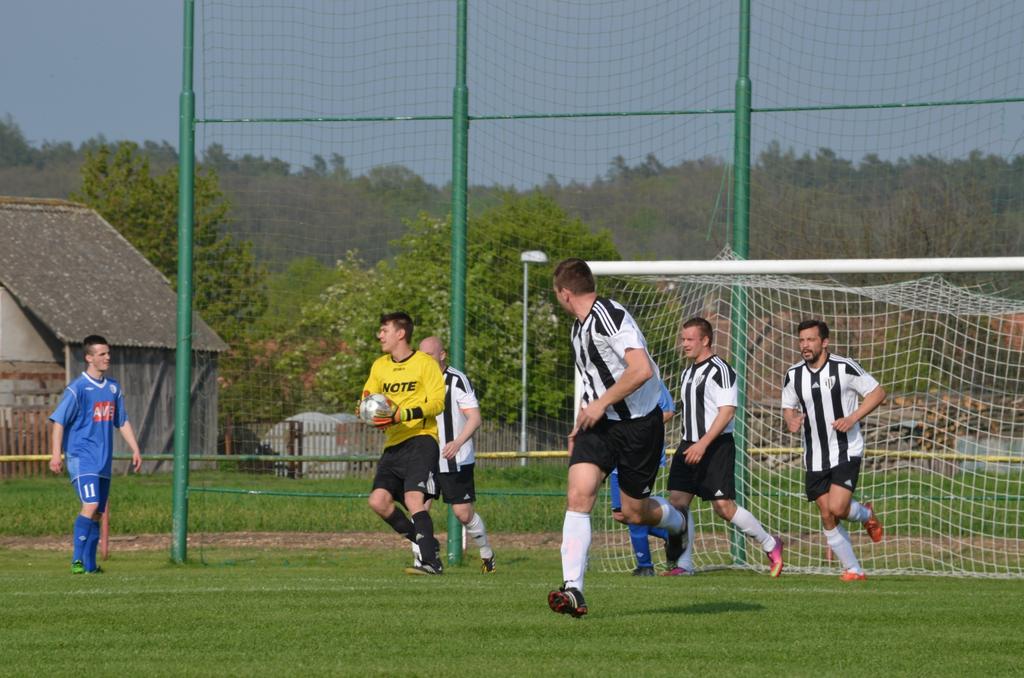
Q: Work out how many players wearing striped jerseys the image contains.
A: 4